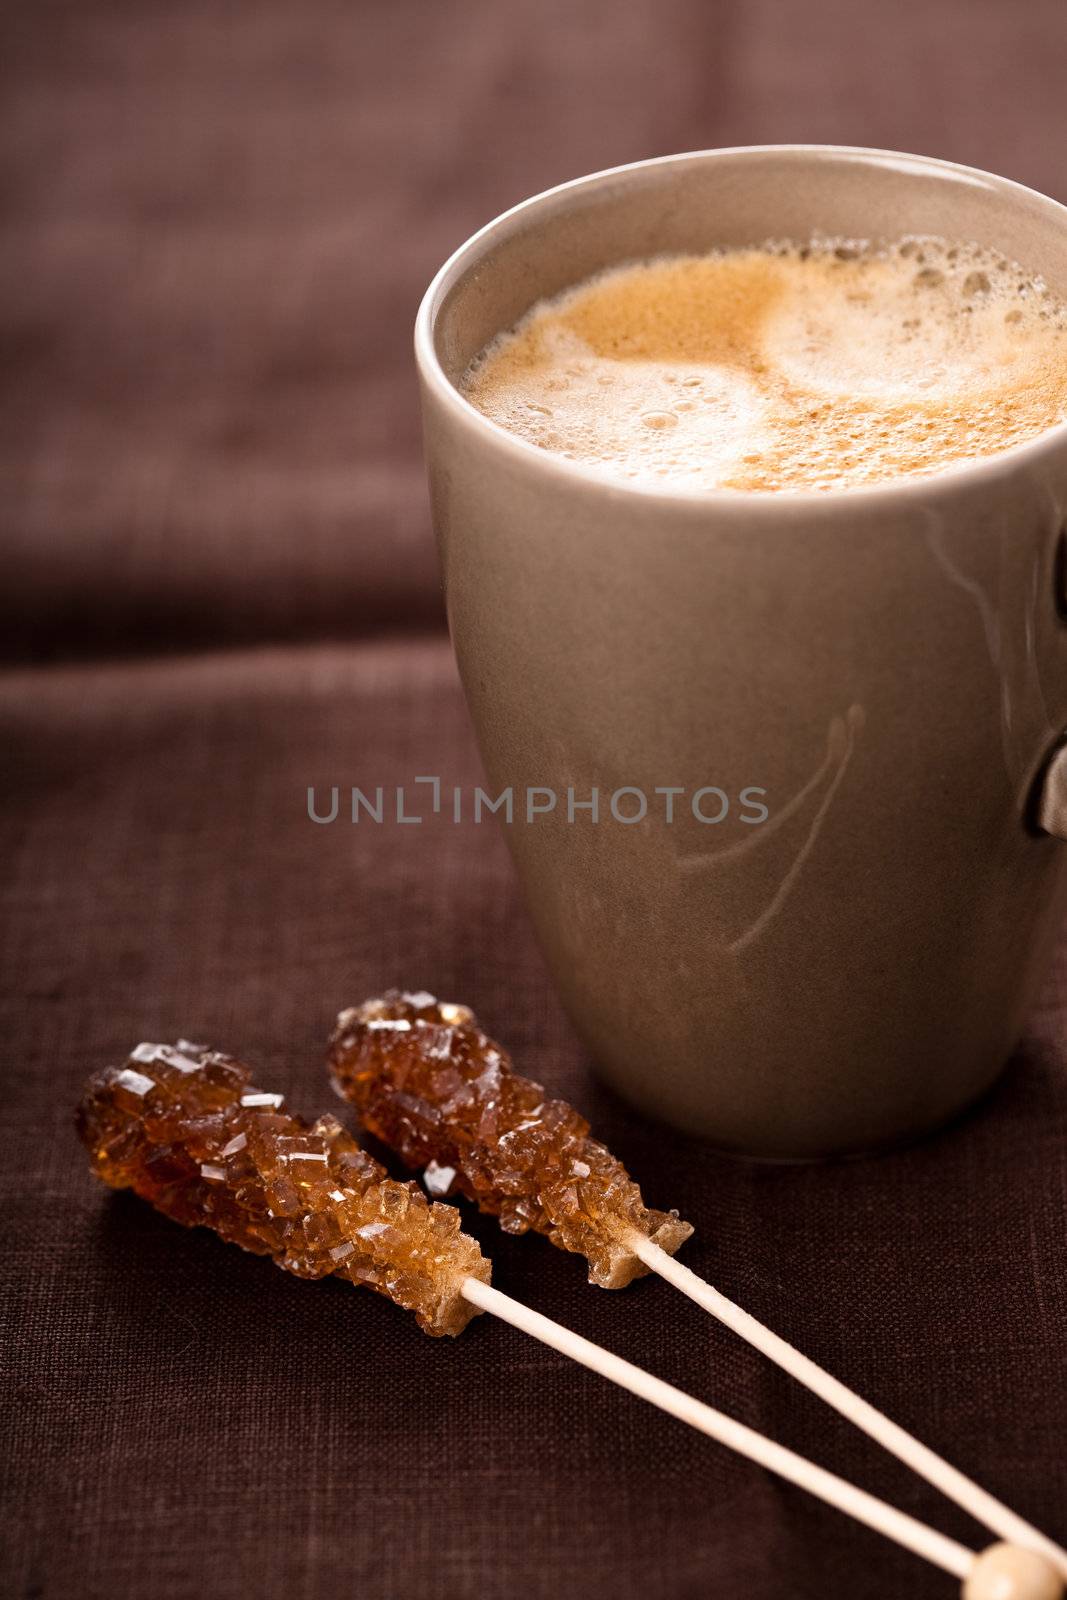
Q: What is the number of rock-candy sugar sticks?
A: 2